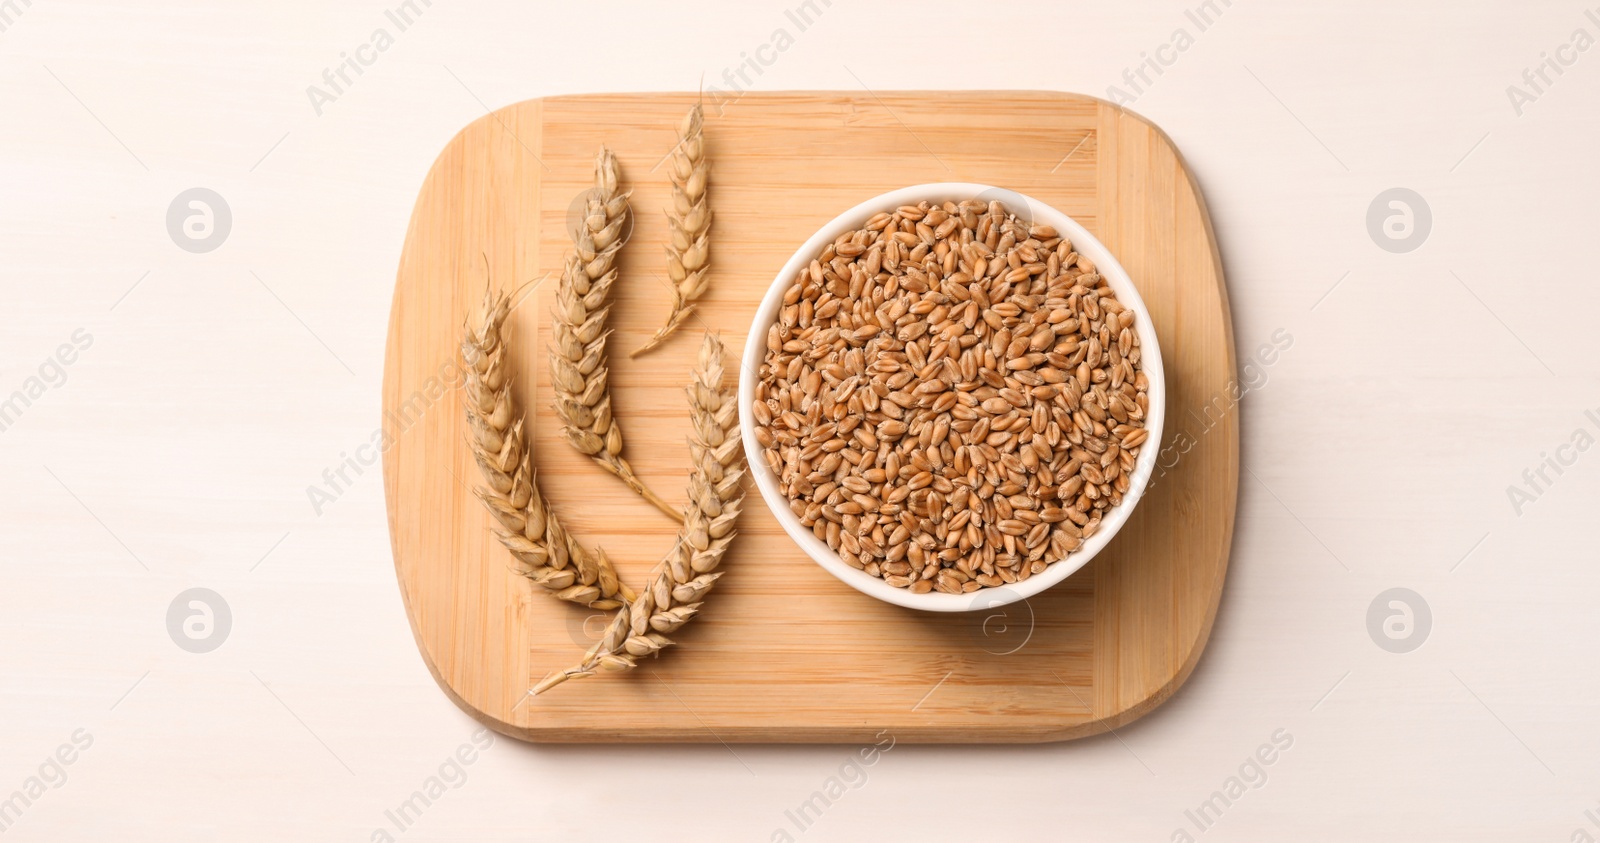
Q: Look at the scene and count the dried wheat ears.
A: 4